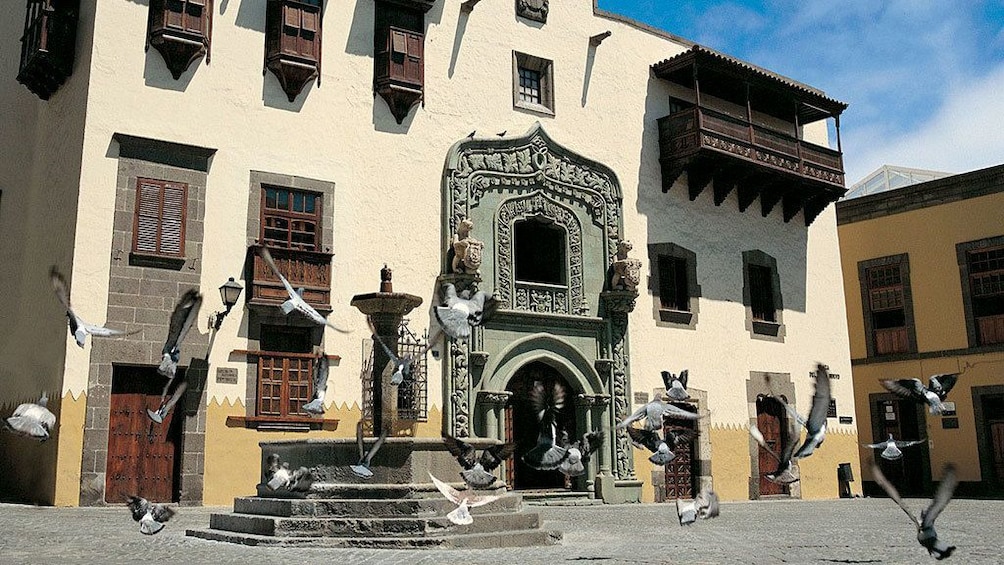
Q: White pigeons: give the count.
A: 1